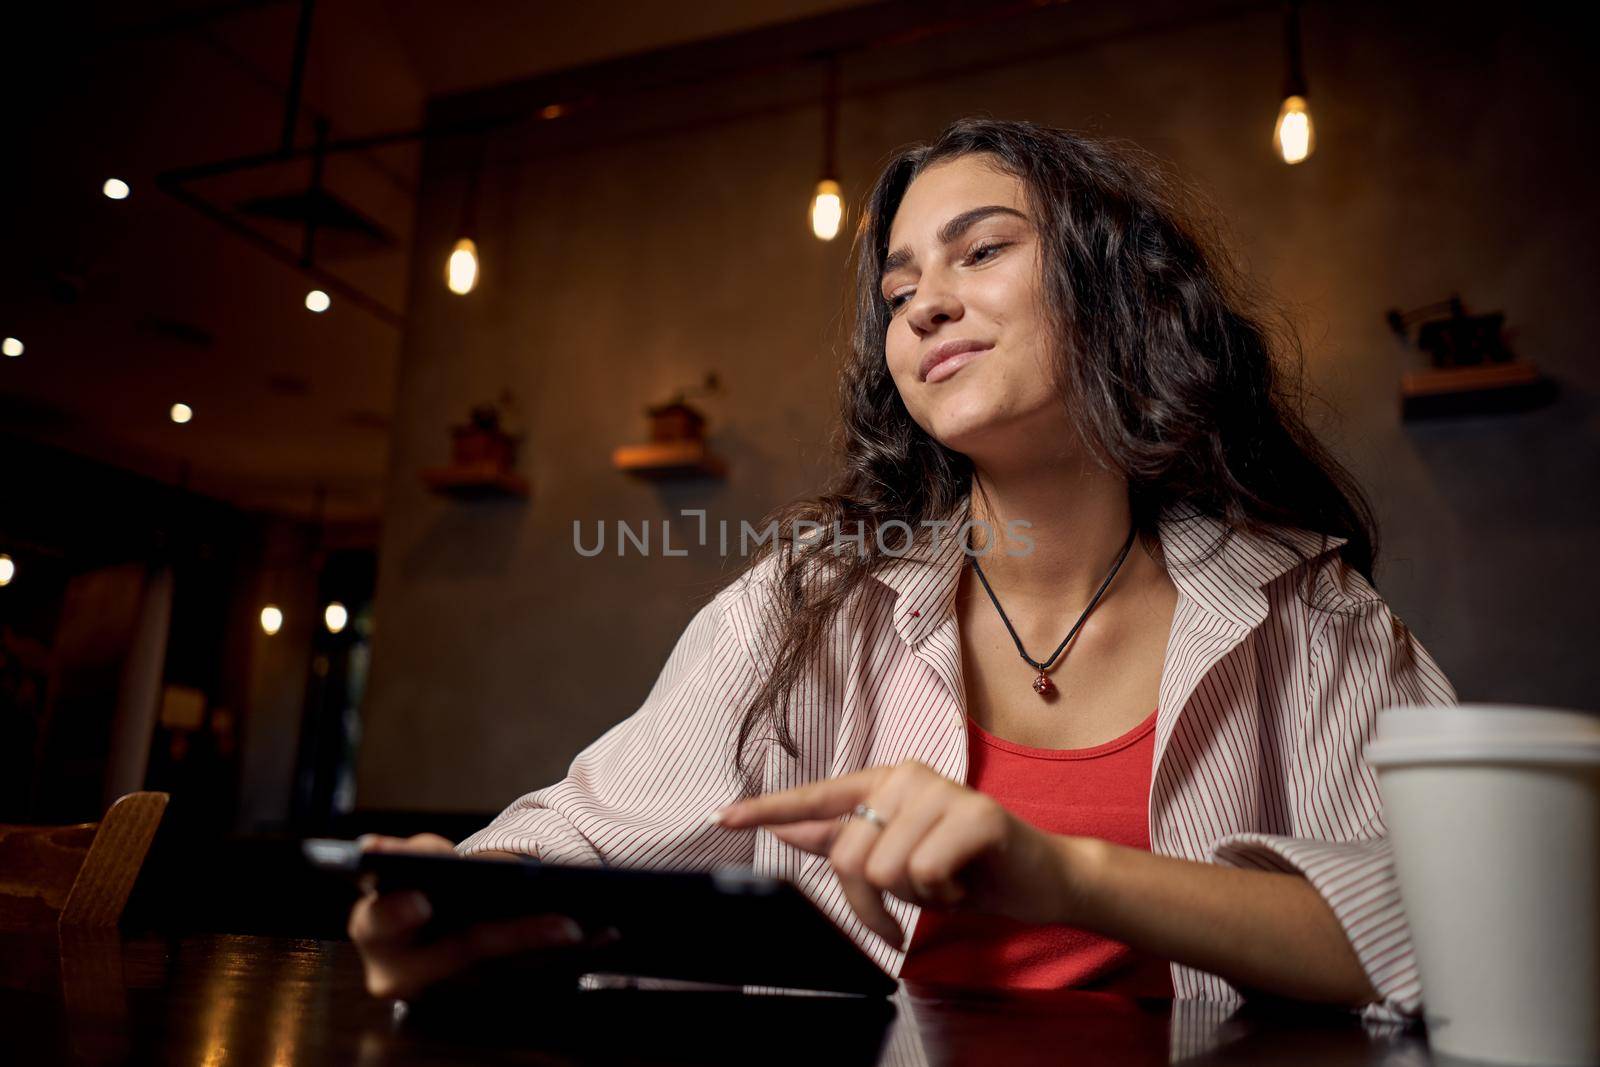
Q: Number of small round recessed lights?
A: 4